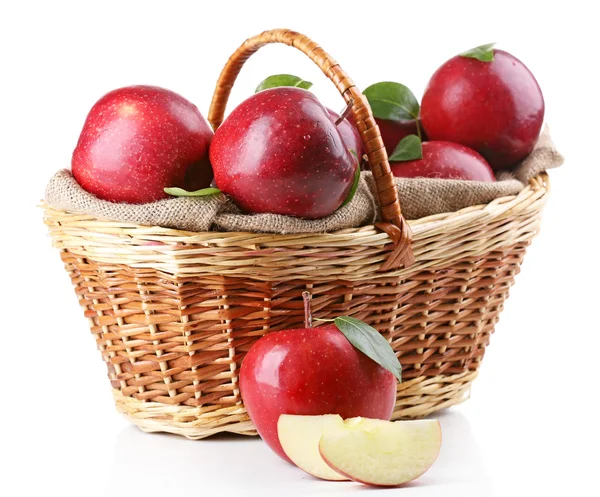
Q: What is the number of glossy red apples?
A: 7